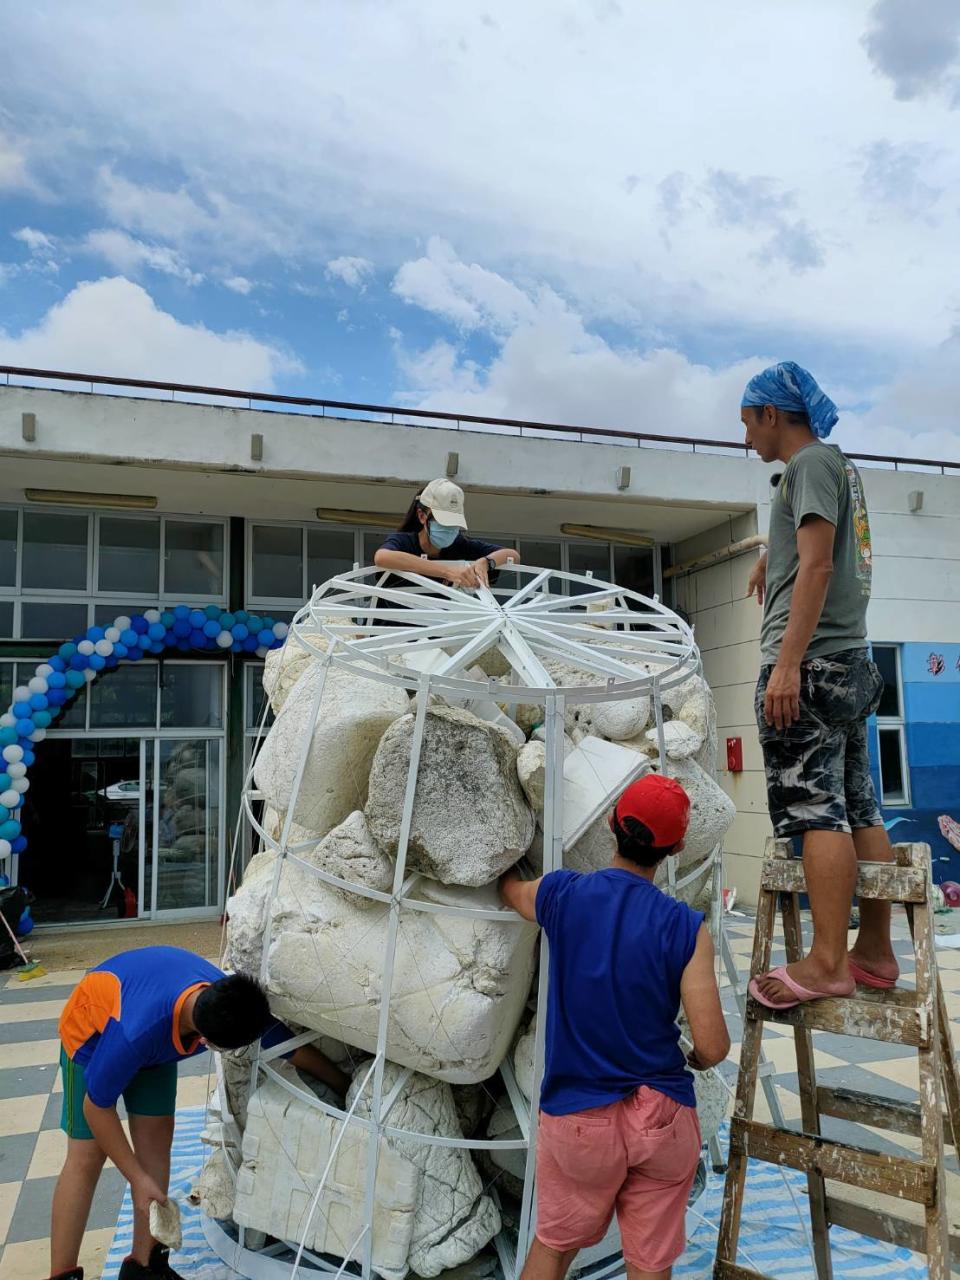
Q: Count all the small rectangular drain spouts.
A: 5